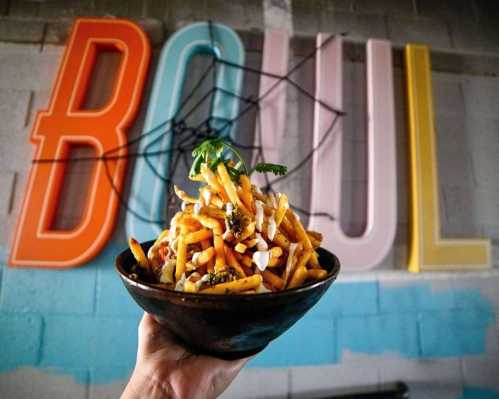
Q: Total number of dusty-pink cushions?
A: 0